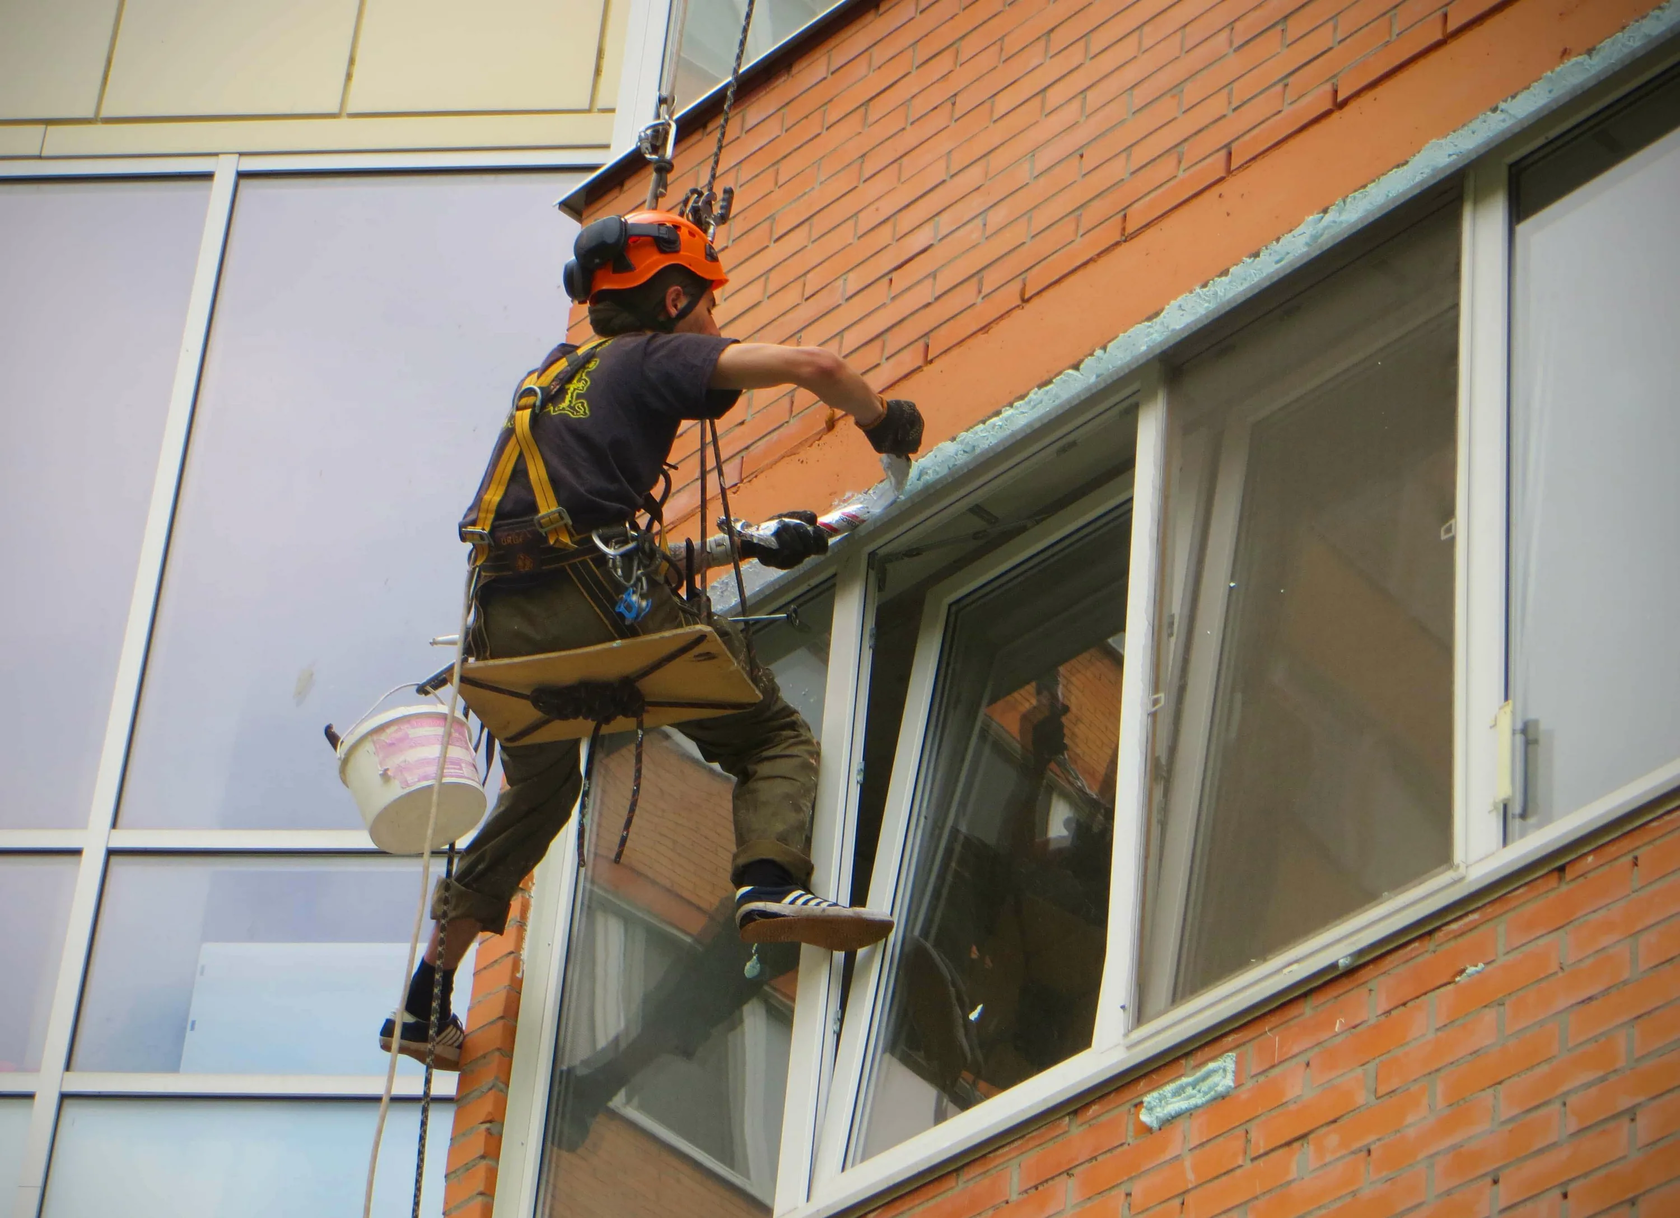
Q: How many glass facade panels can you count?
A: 6